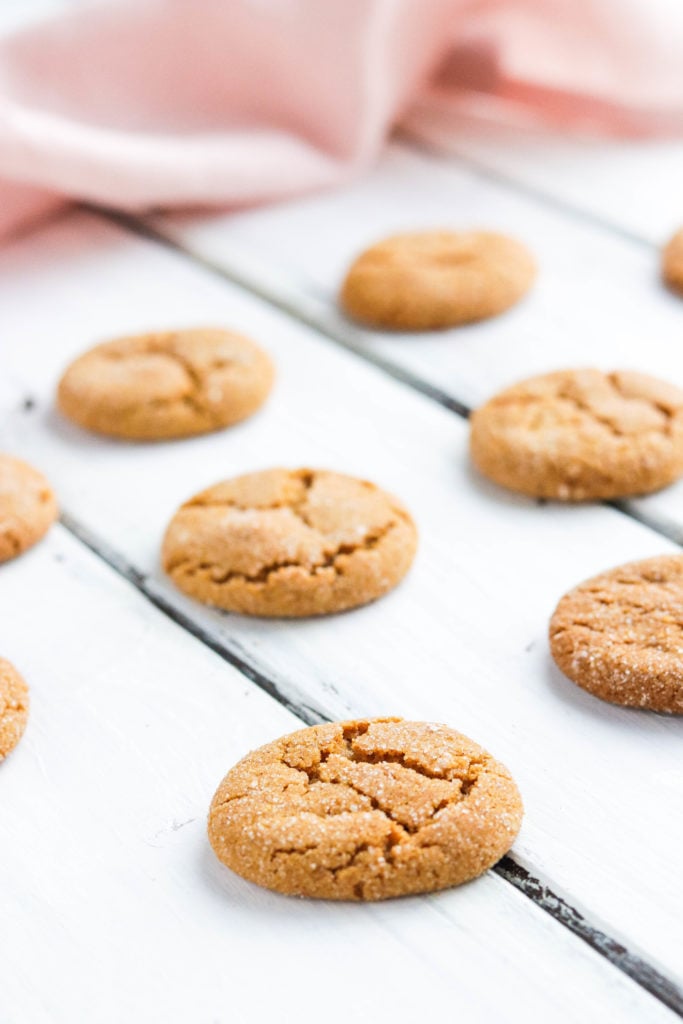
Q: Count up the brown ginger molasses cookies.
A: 9